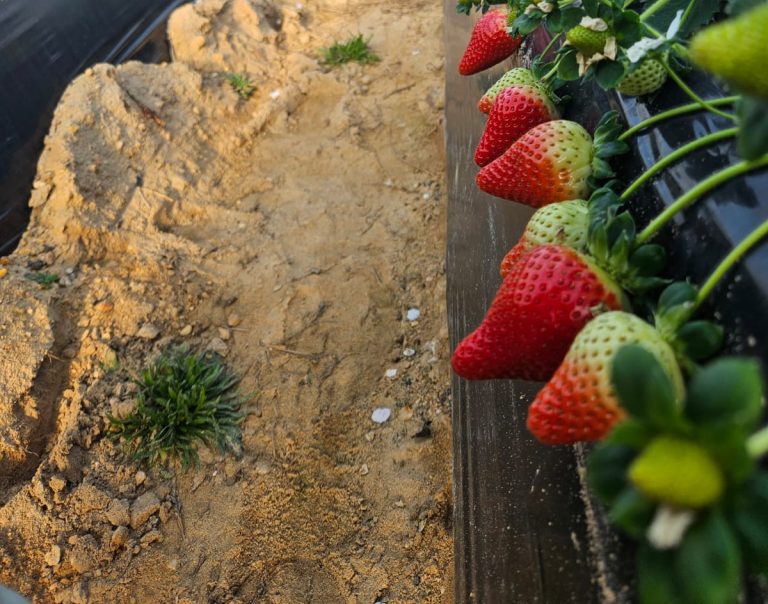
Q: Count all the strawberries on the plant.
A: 11